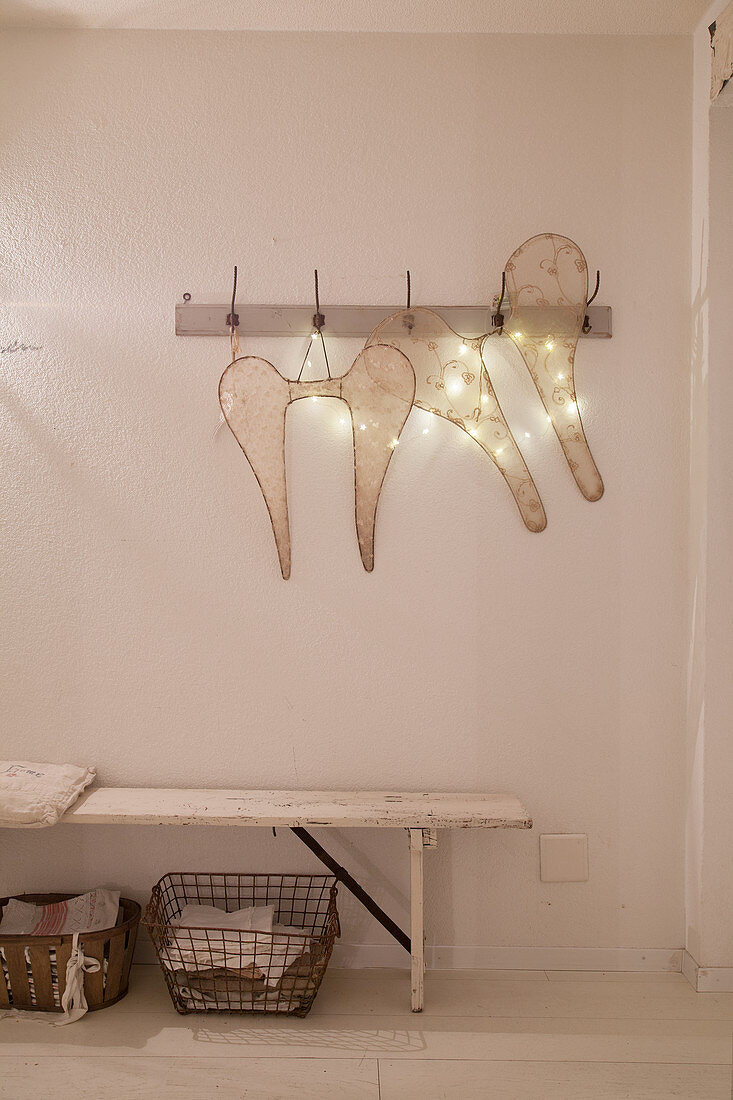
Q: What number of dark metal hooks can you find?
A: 5